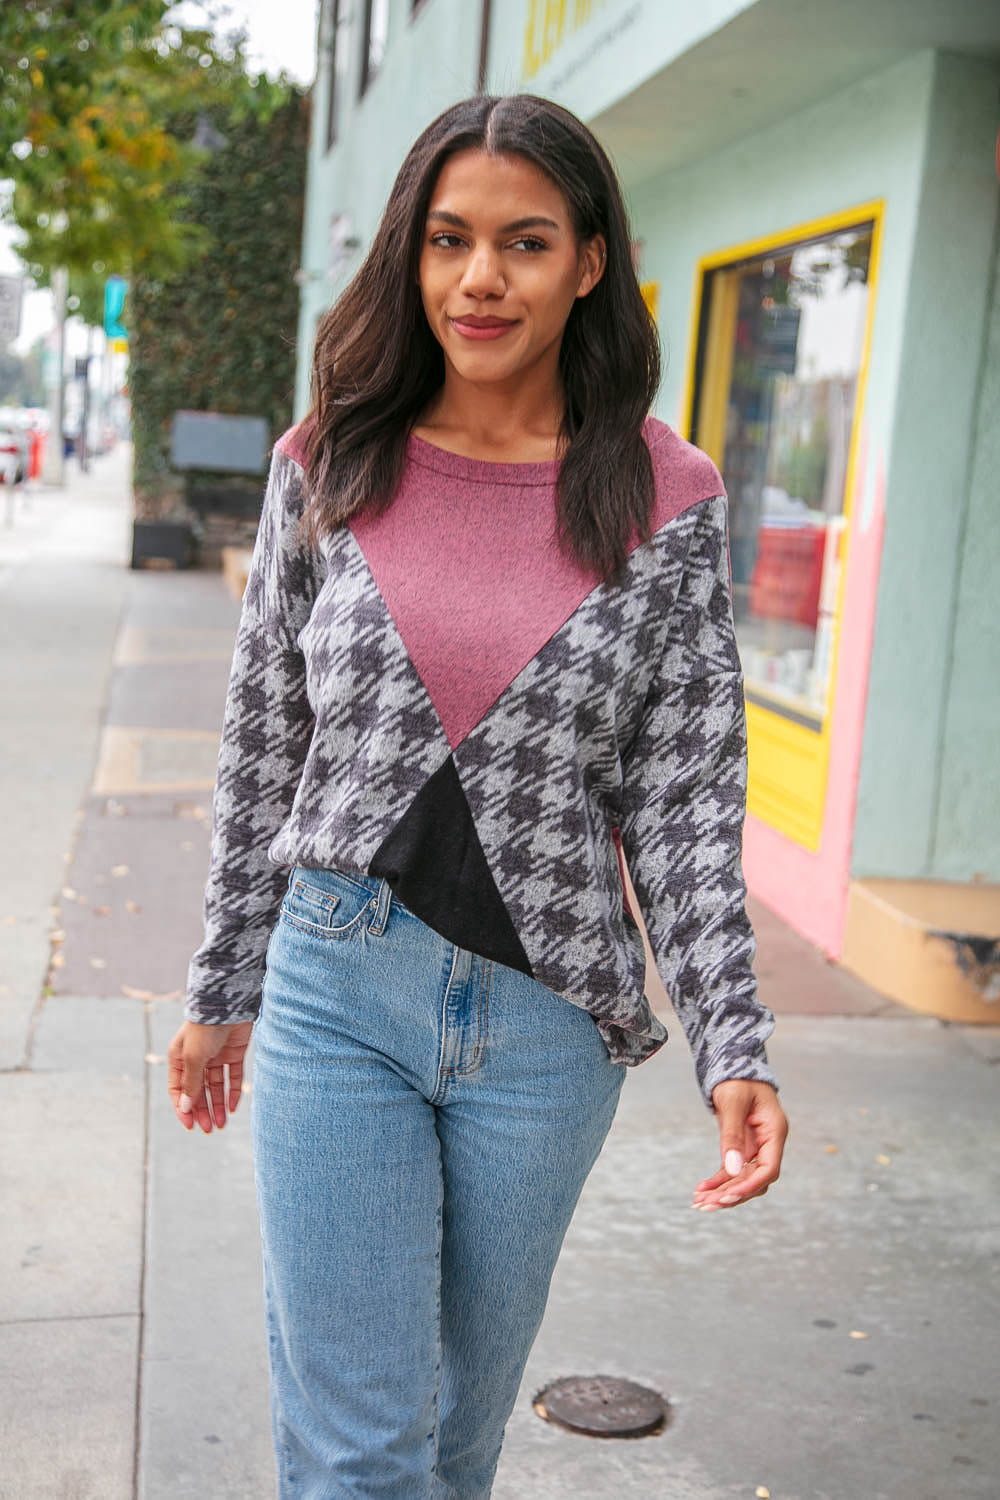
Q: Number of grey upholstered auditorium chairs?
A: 0